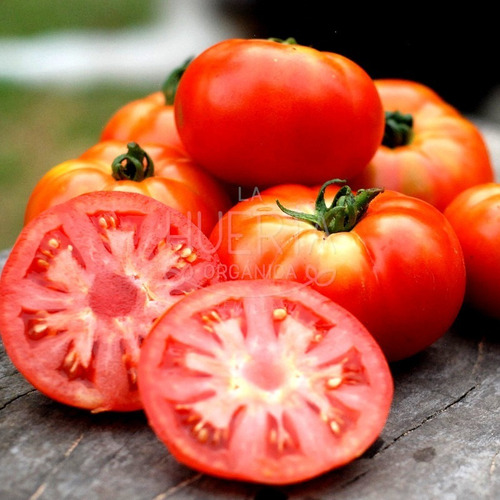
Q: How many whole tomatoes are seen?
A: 6